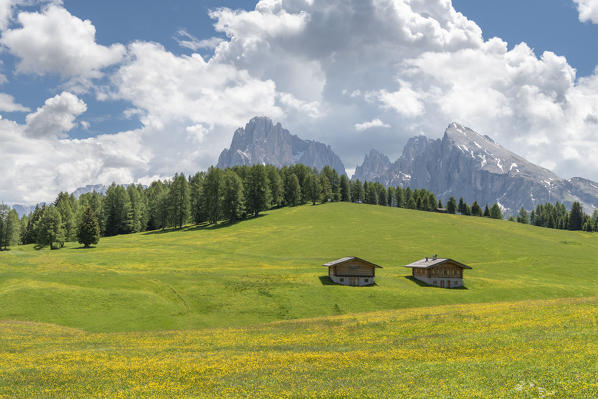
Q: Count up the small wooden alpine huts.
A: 2